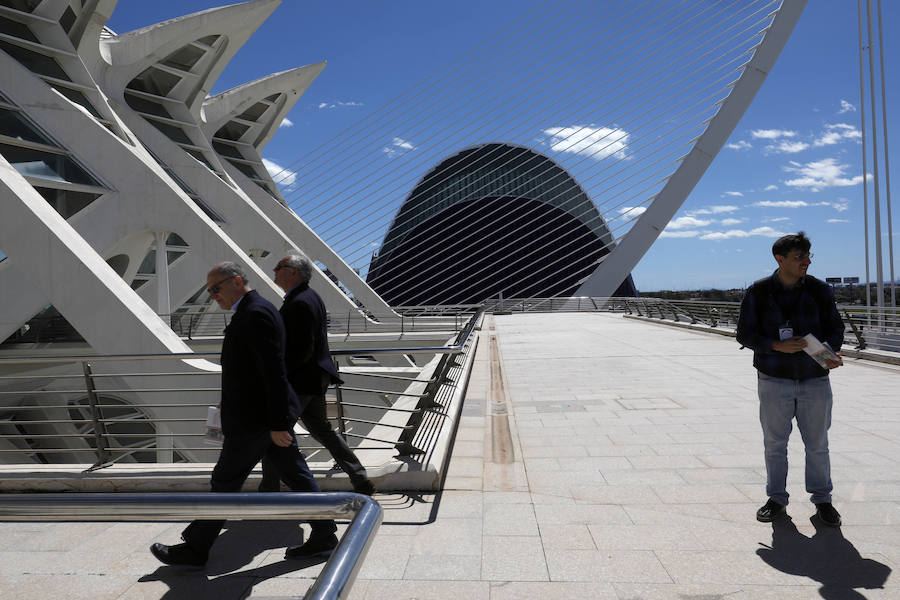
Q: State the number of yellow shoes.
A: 0